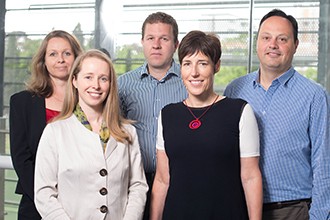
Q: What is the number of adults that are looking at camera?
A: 5